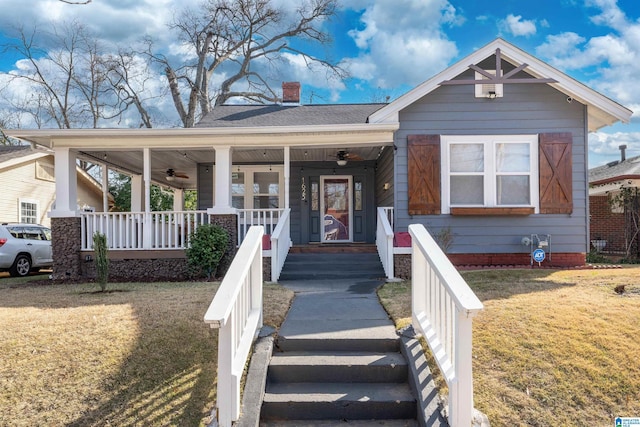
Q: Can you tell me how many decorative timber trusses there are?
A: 1